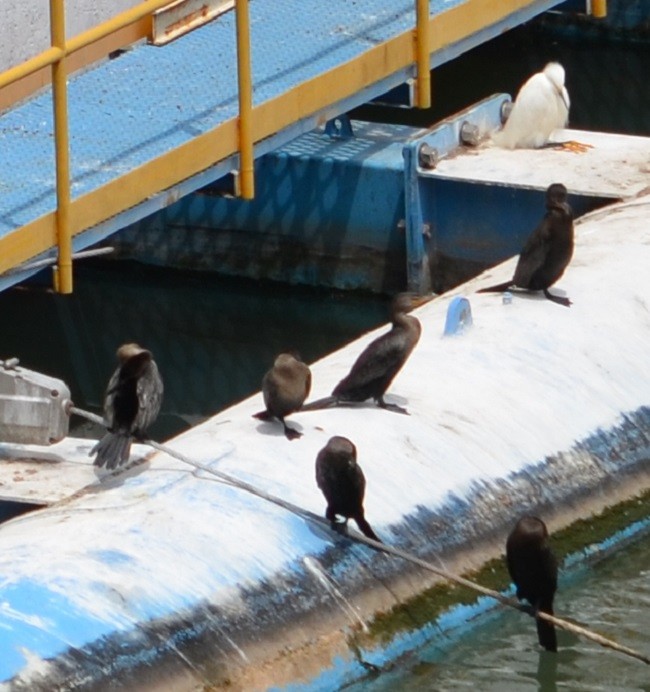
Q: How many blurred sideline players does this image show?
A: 0